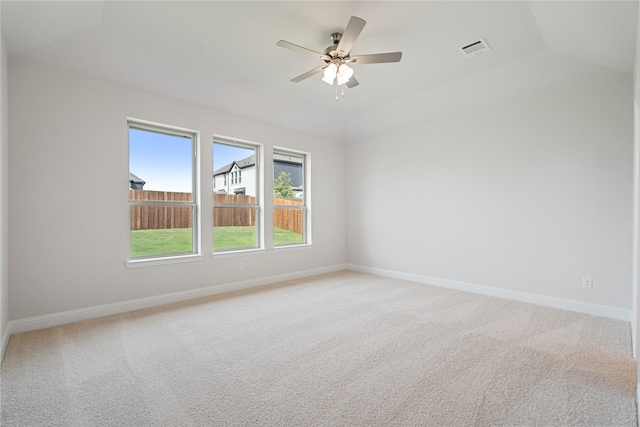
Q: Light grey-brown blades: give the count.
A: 5